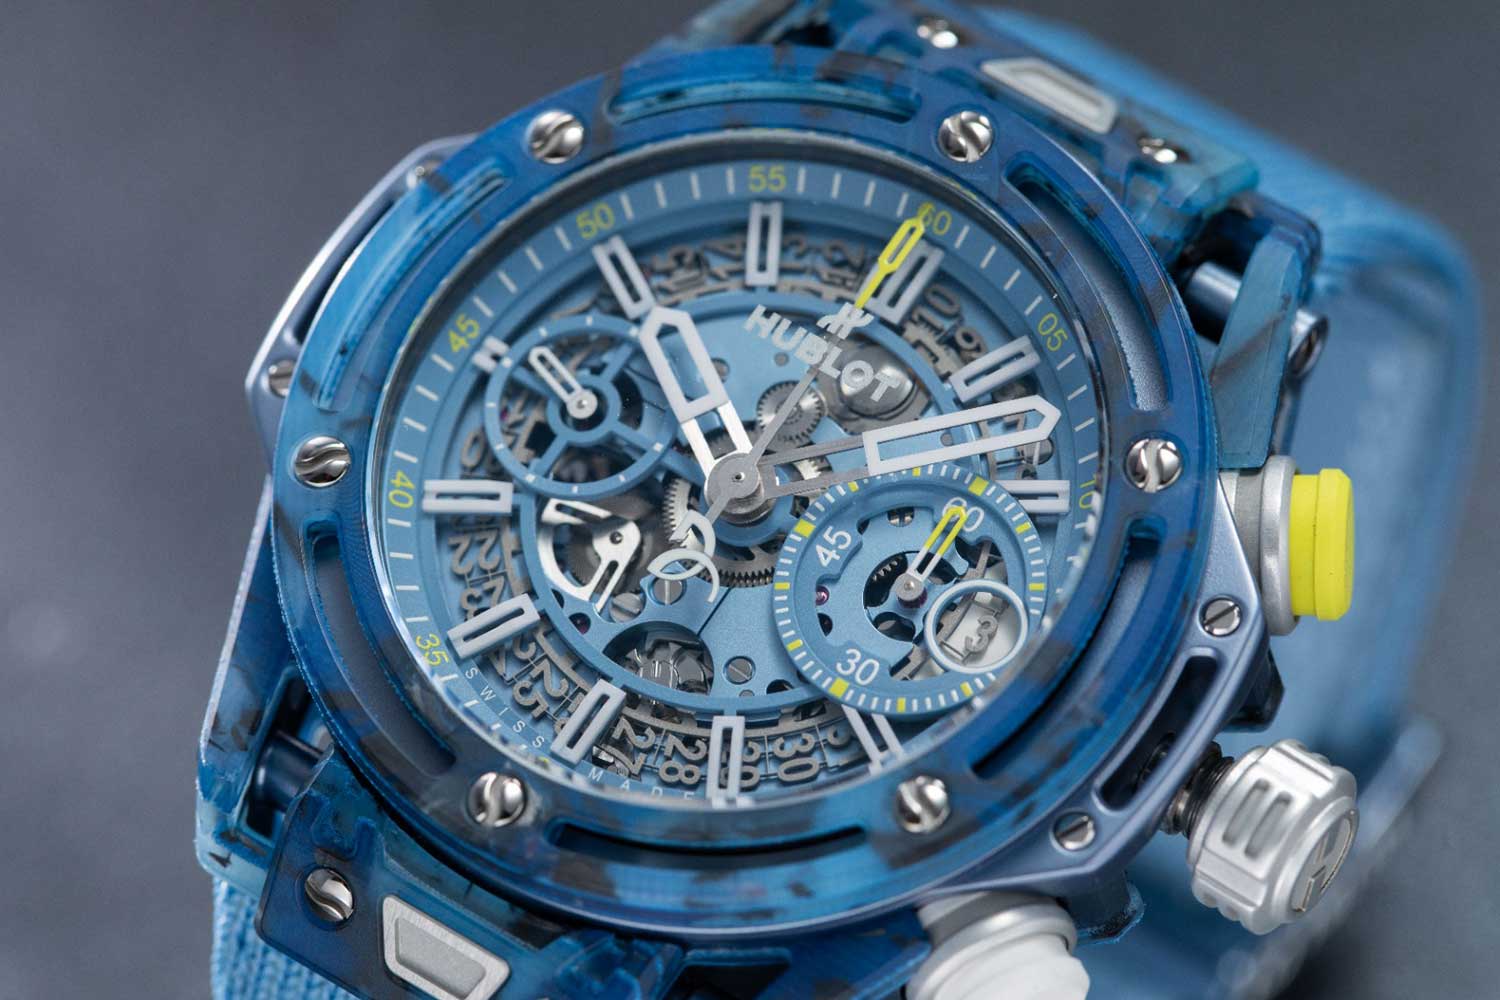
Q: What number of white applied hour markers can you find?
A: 11